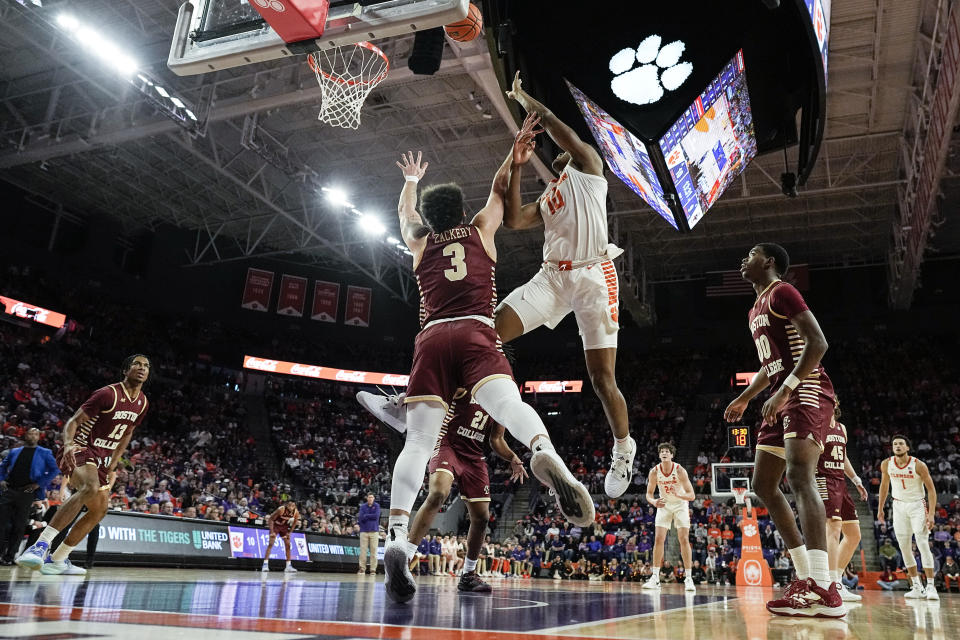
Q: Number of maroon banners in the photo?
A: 4